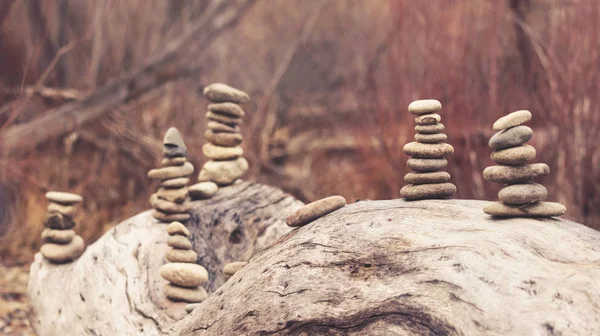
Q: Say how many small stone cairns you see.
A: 6